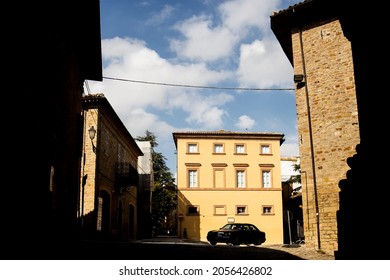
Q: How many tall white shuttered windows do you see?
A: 3